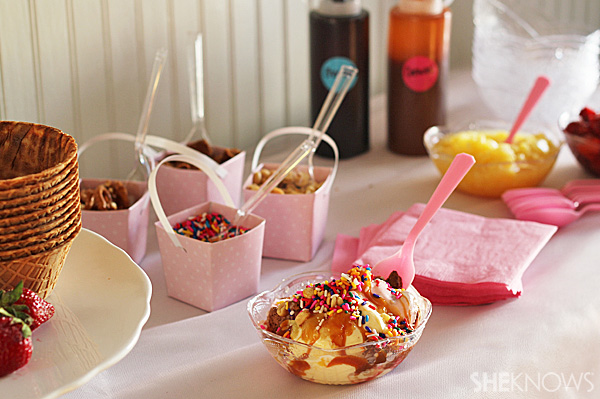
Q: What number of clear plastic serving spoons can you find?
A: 4